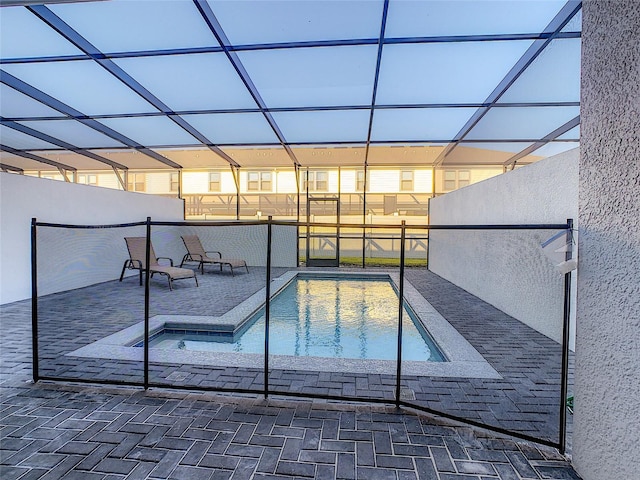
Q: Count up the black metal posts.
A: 5